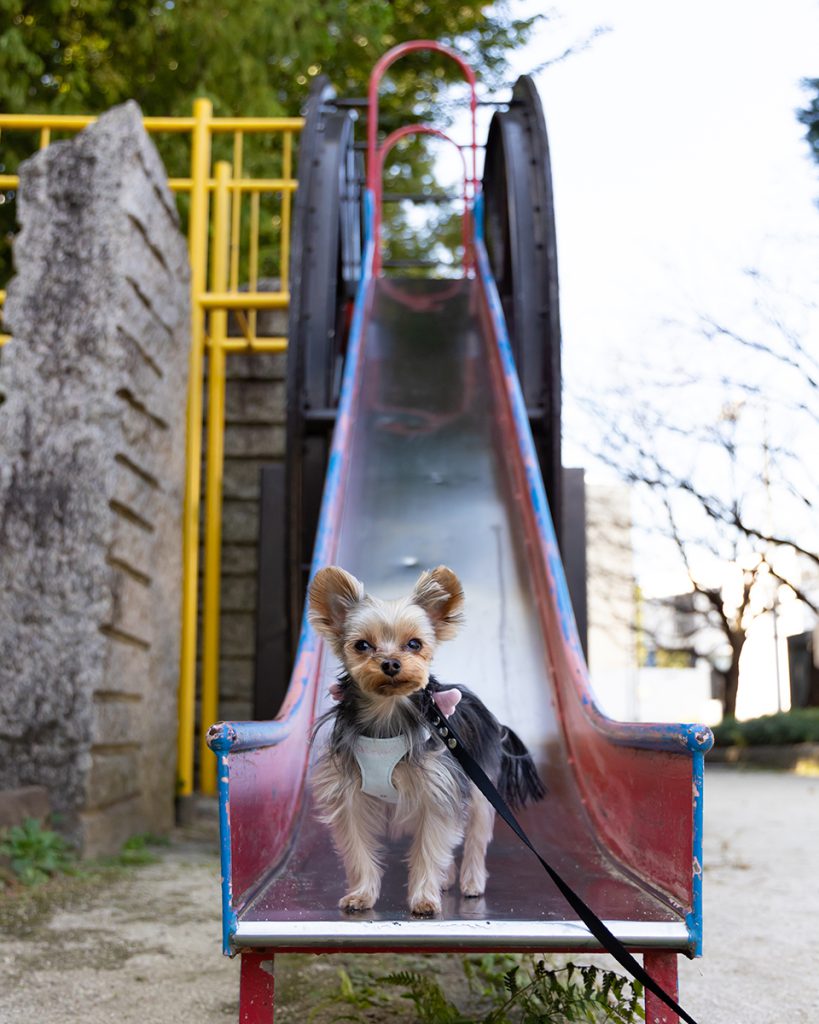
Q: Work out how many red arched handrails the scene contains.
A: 2